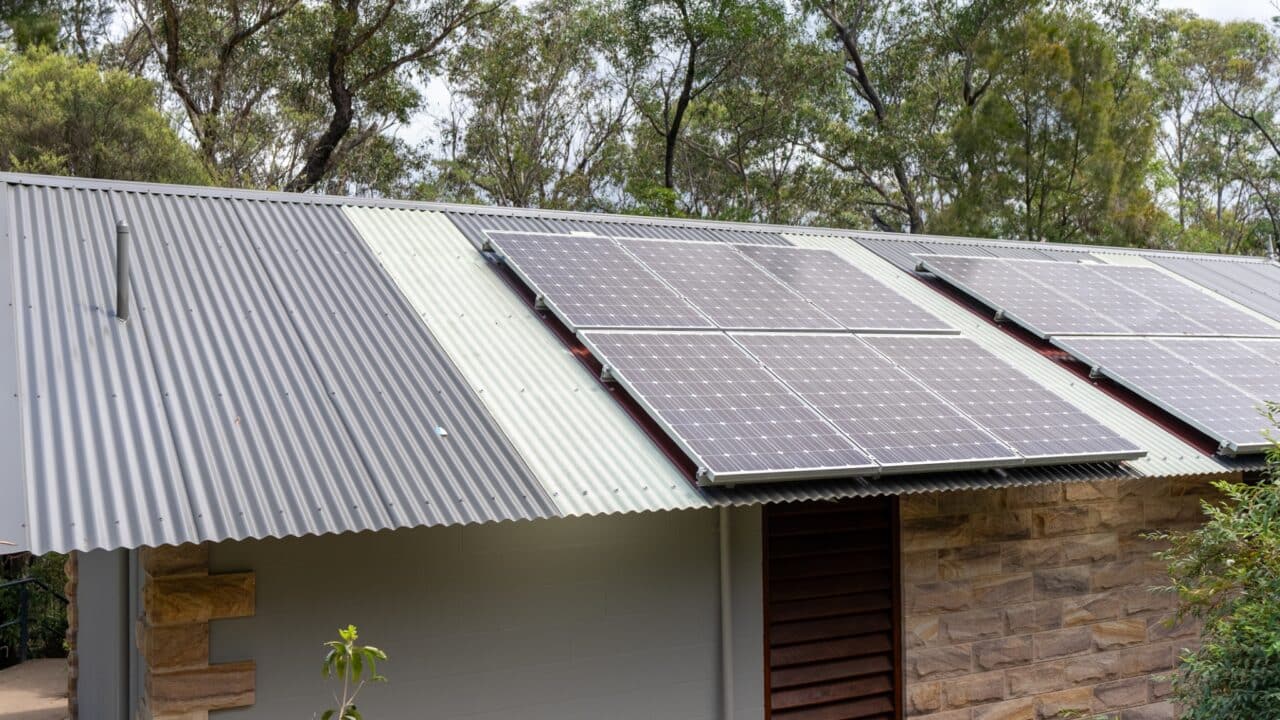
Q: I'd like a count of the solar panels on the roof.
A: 12